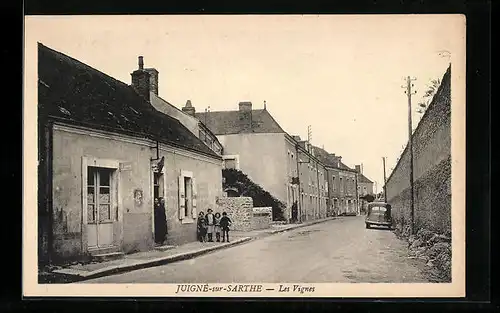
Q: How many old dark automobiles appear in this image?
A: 1